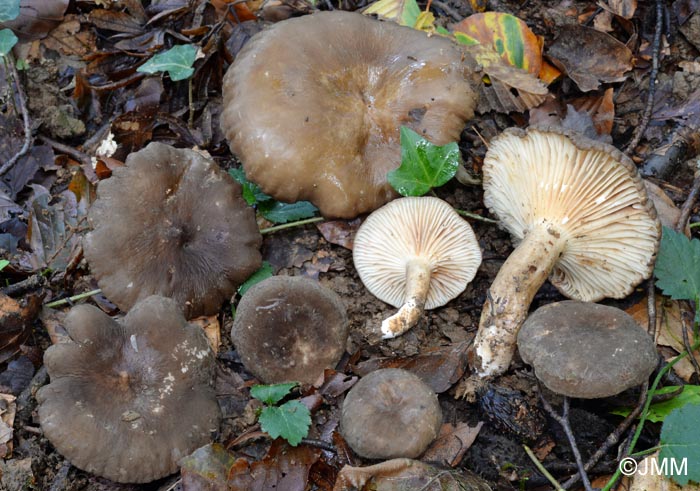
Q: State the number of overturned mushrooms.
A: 2